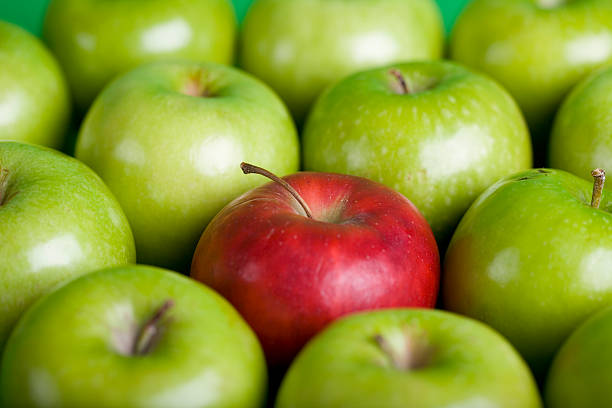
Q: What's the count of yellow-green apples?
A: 12